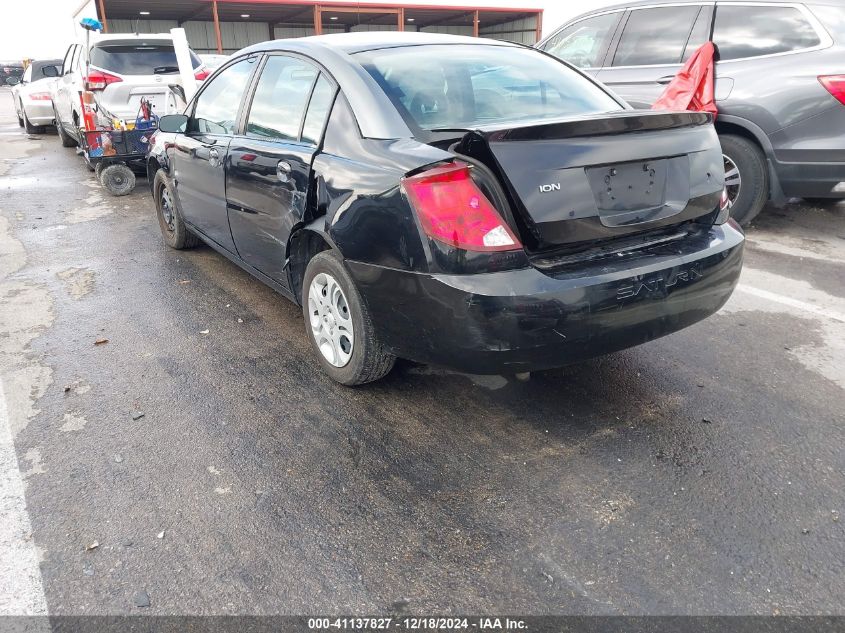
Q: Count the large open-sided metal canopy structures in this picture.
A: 1